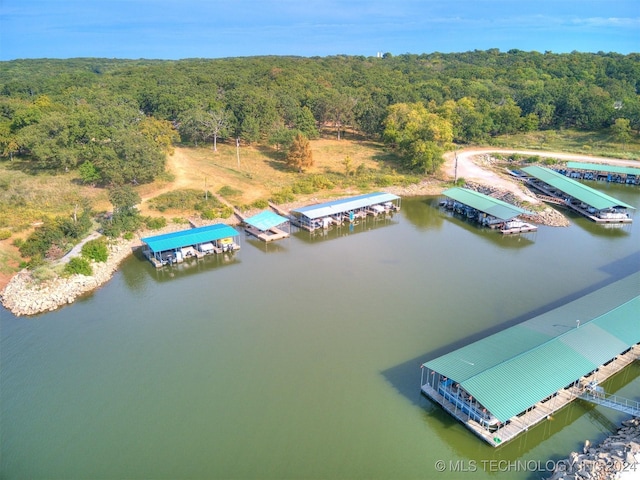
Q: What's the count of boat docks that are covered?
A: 7